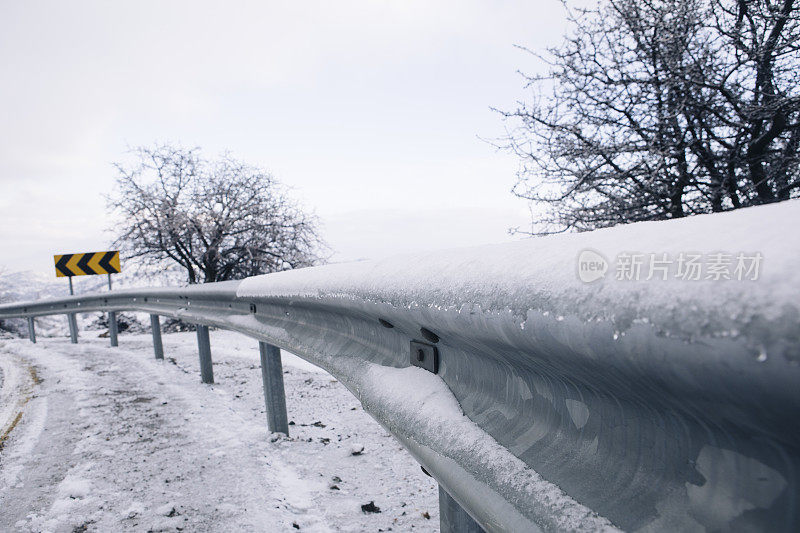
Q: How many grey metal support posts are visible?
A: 7